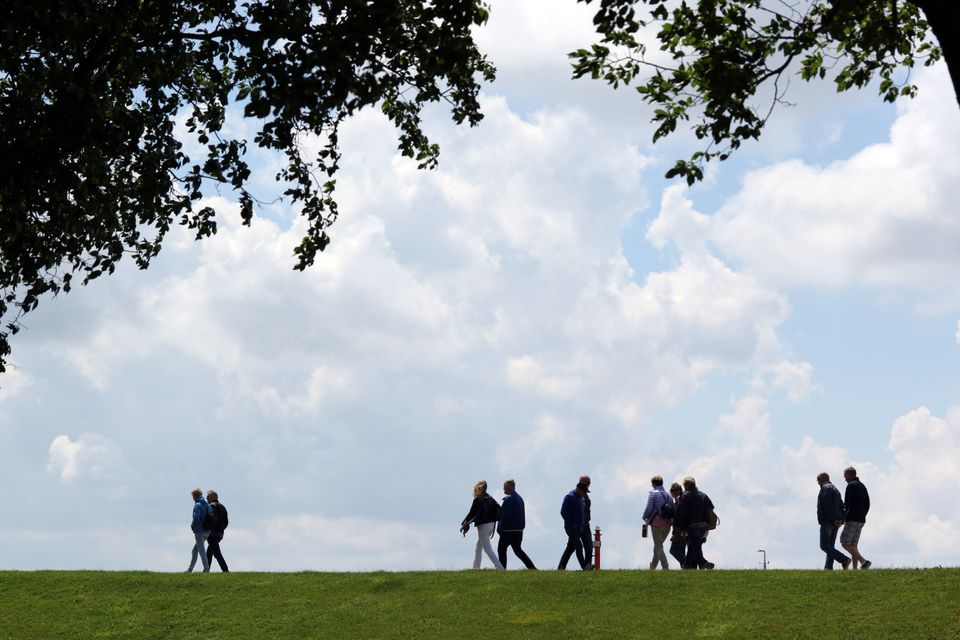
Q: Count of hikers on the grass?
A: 11